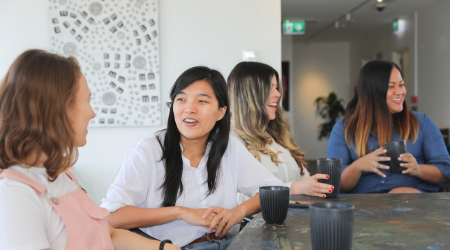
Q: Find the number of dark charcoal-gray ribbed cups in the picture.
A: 4